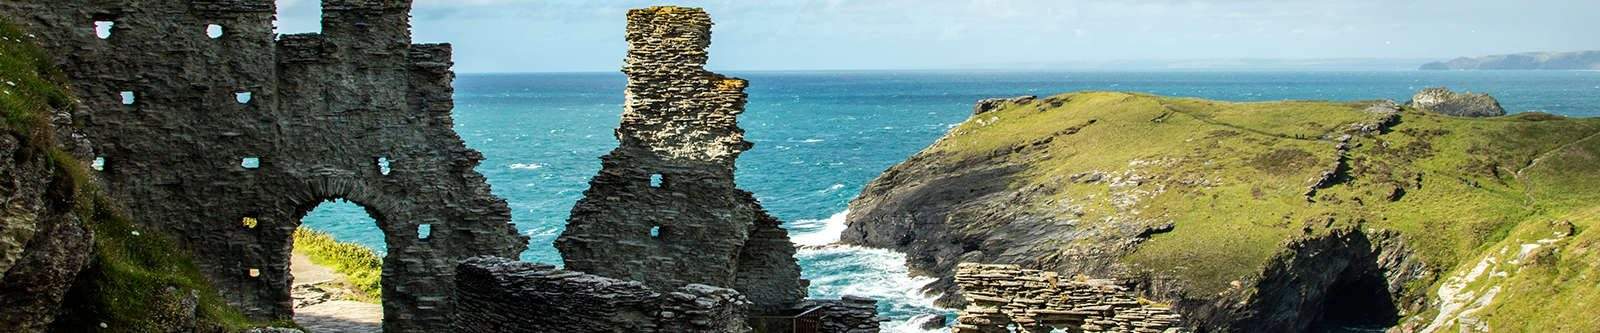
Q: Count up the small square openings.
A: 12